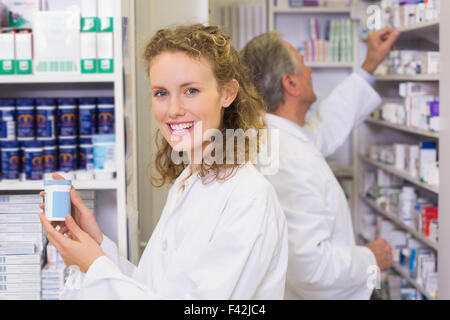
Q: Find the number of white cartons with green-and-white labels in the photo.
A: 6